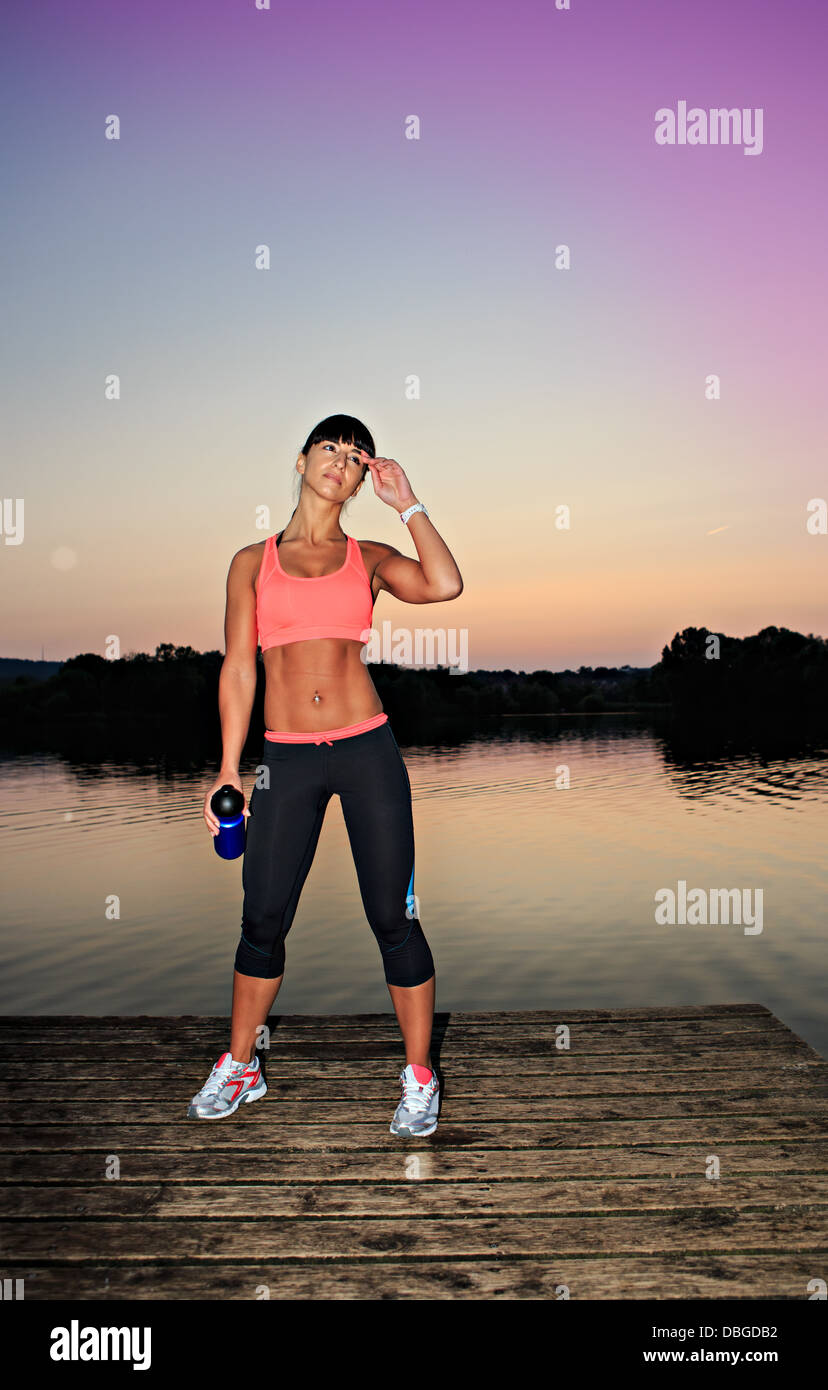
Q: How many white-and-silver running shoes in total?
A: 2